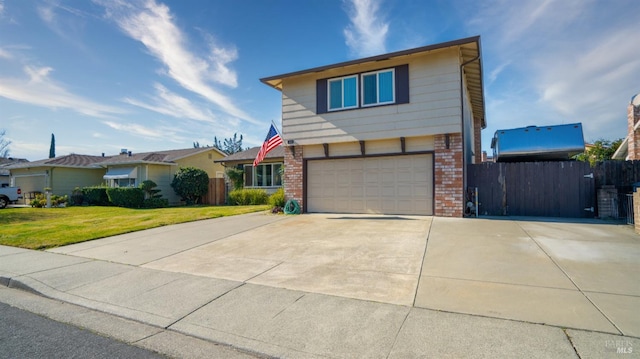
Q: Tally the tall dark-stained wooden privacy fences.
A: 1